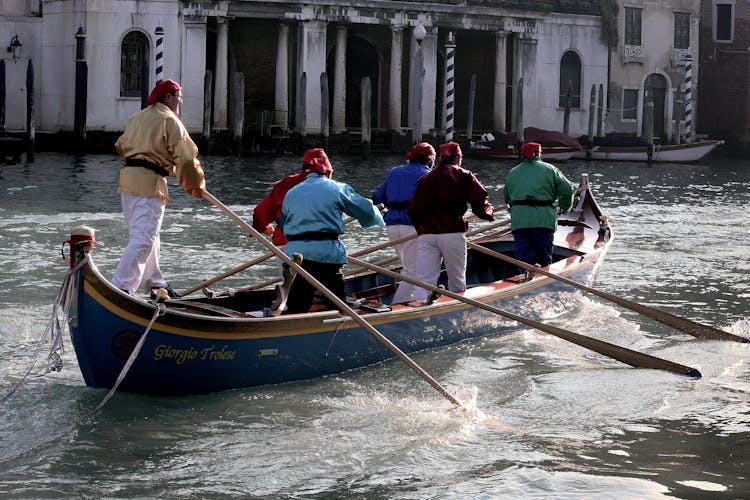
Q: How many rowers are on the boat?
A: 6